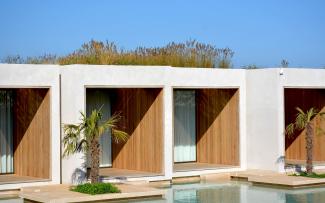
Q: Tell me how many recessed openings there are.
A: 4